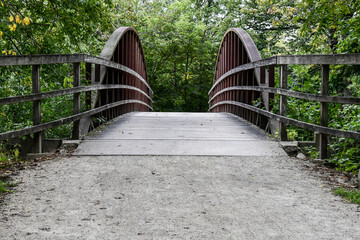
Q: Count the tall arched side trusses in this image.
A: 2